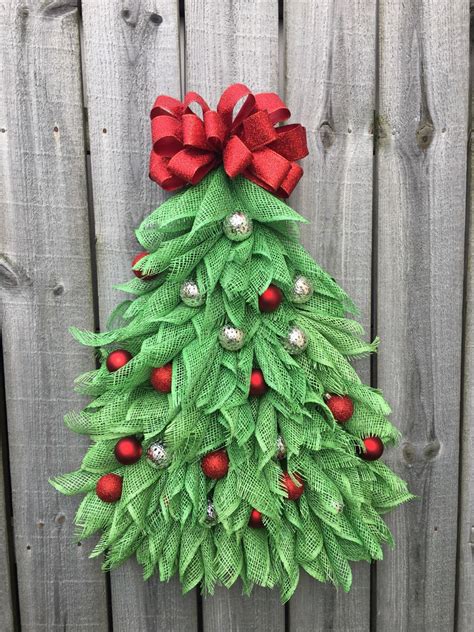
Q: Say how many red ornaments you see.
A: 12